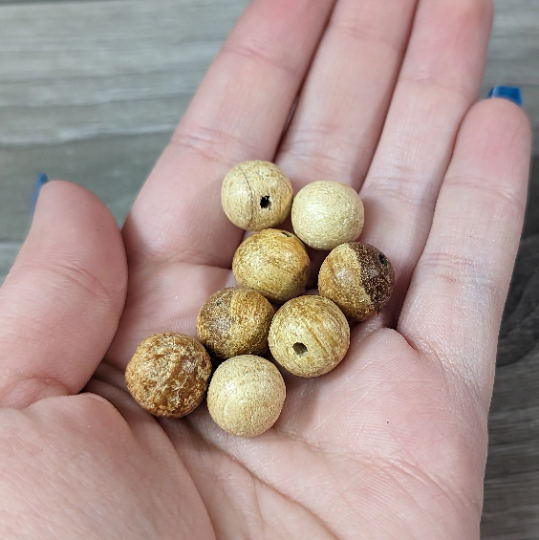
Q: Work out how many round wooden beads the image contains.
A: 8